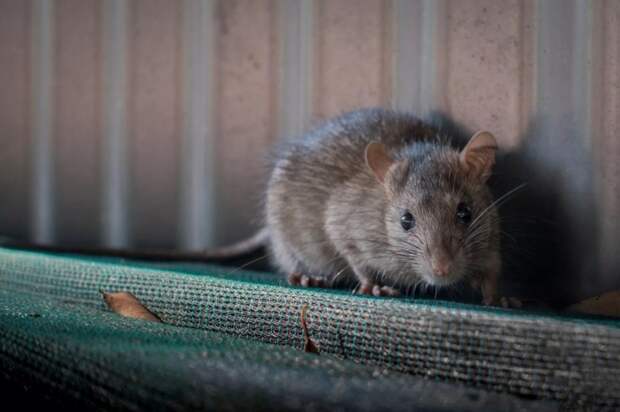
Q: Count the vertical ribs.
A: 6